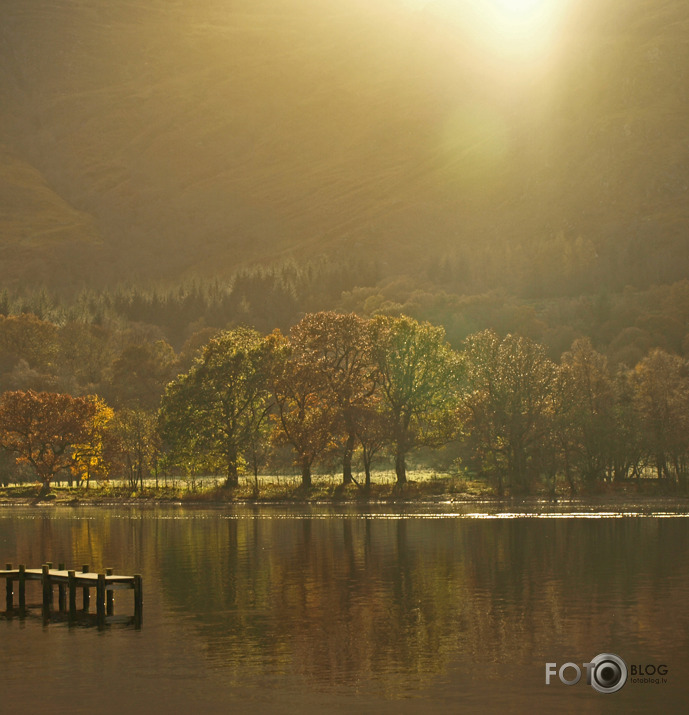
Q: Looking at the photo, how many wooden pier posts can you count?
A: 10